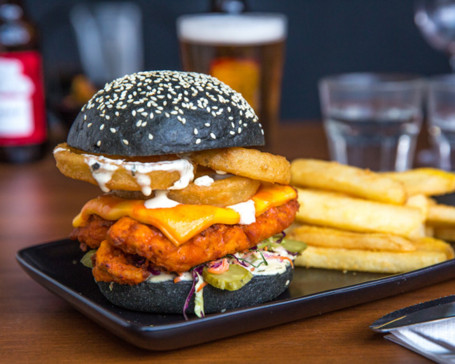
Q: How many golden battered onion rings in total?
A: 3